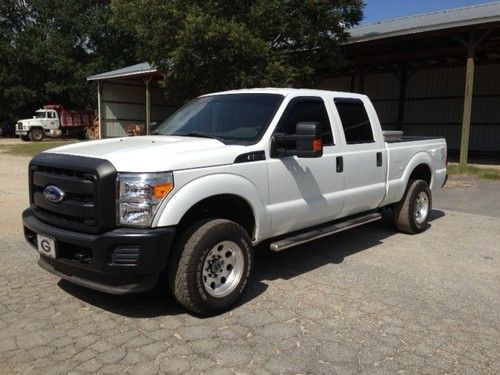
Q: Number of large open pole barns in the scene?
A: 2